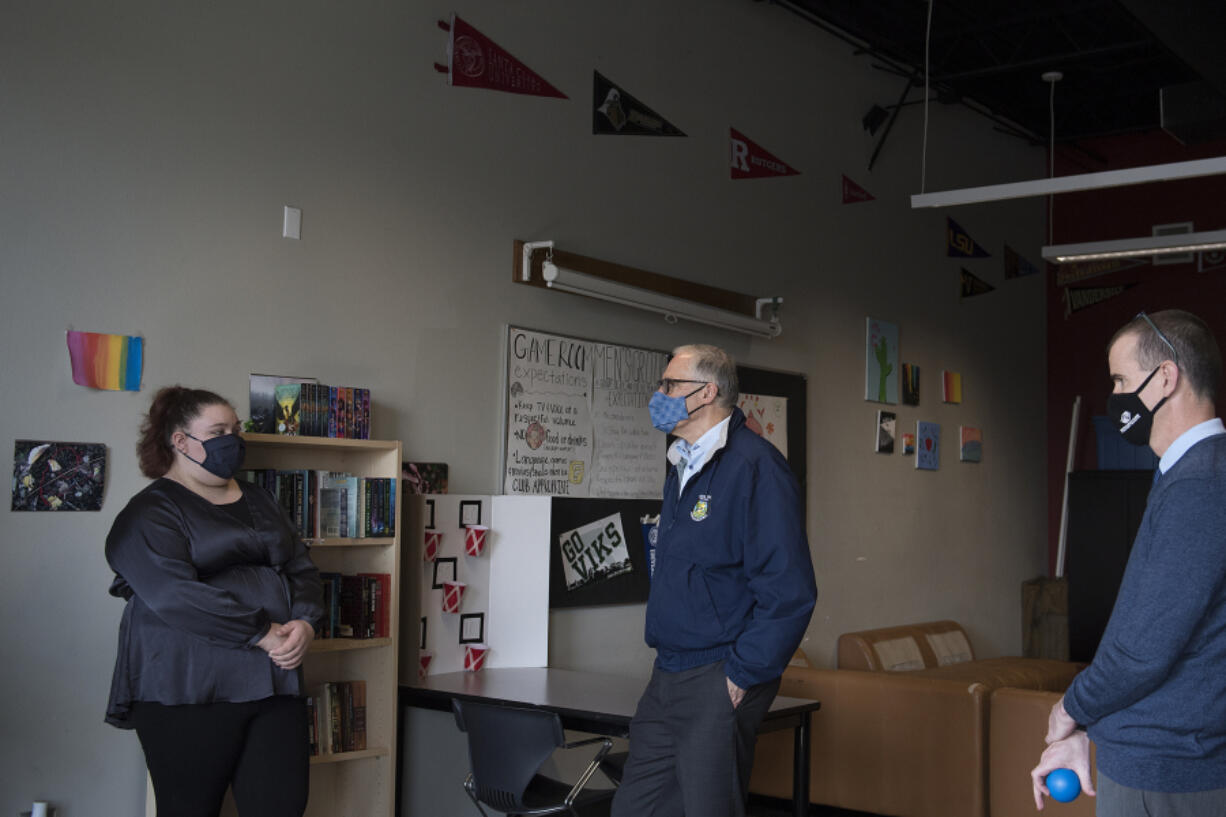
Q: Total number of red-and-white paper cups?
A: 5